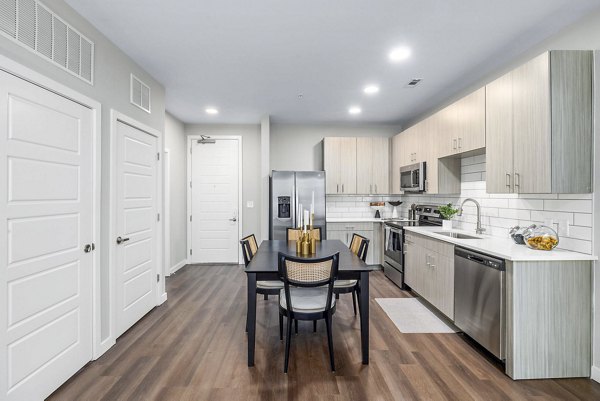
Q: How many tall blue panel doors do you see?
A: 0